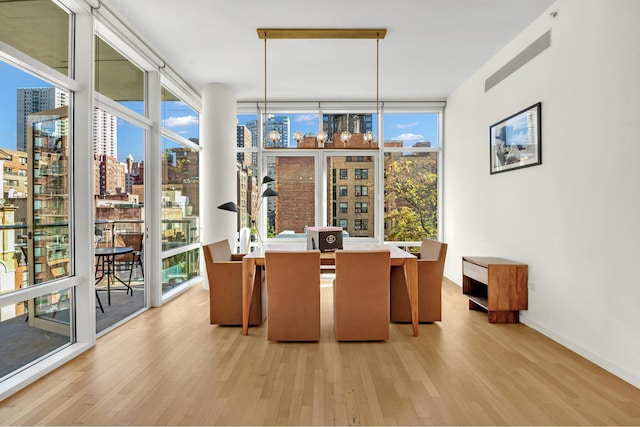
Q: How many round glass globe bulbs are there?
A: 5